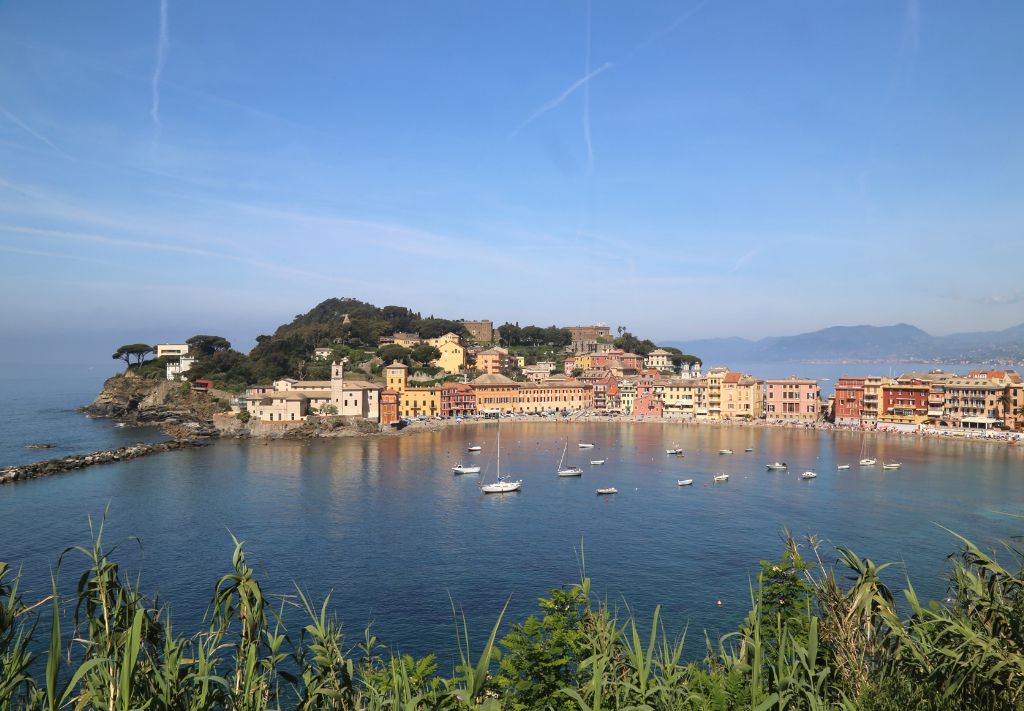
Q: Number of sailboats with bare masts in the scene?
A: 3